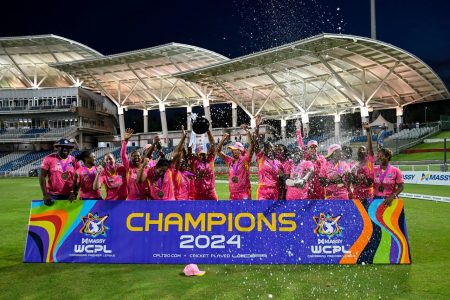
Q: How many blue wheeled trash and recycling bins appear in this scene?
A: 0